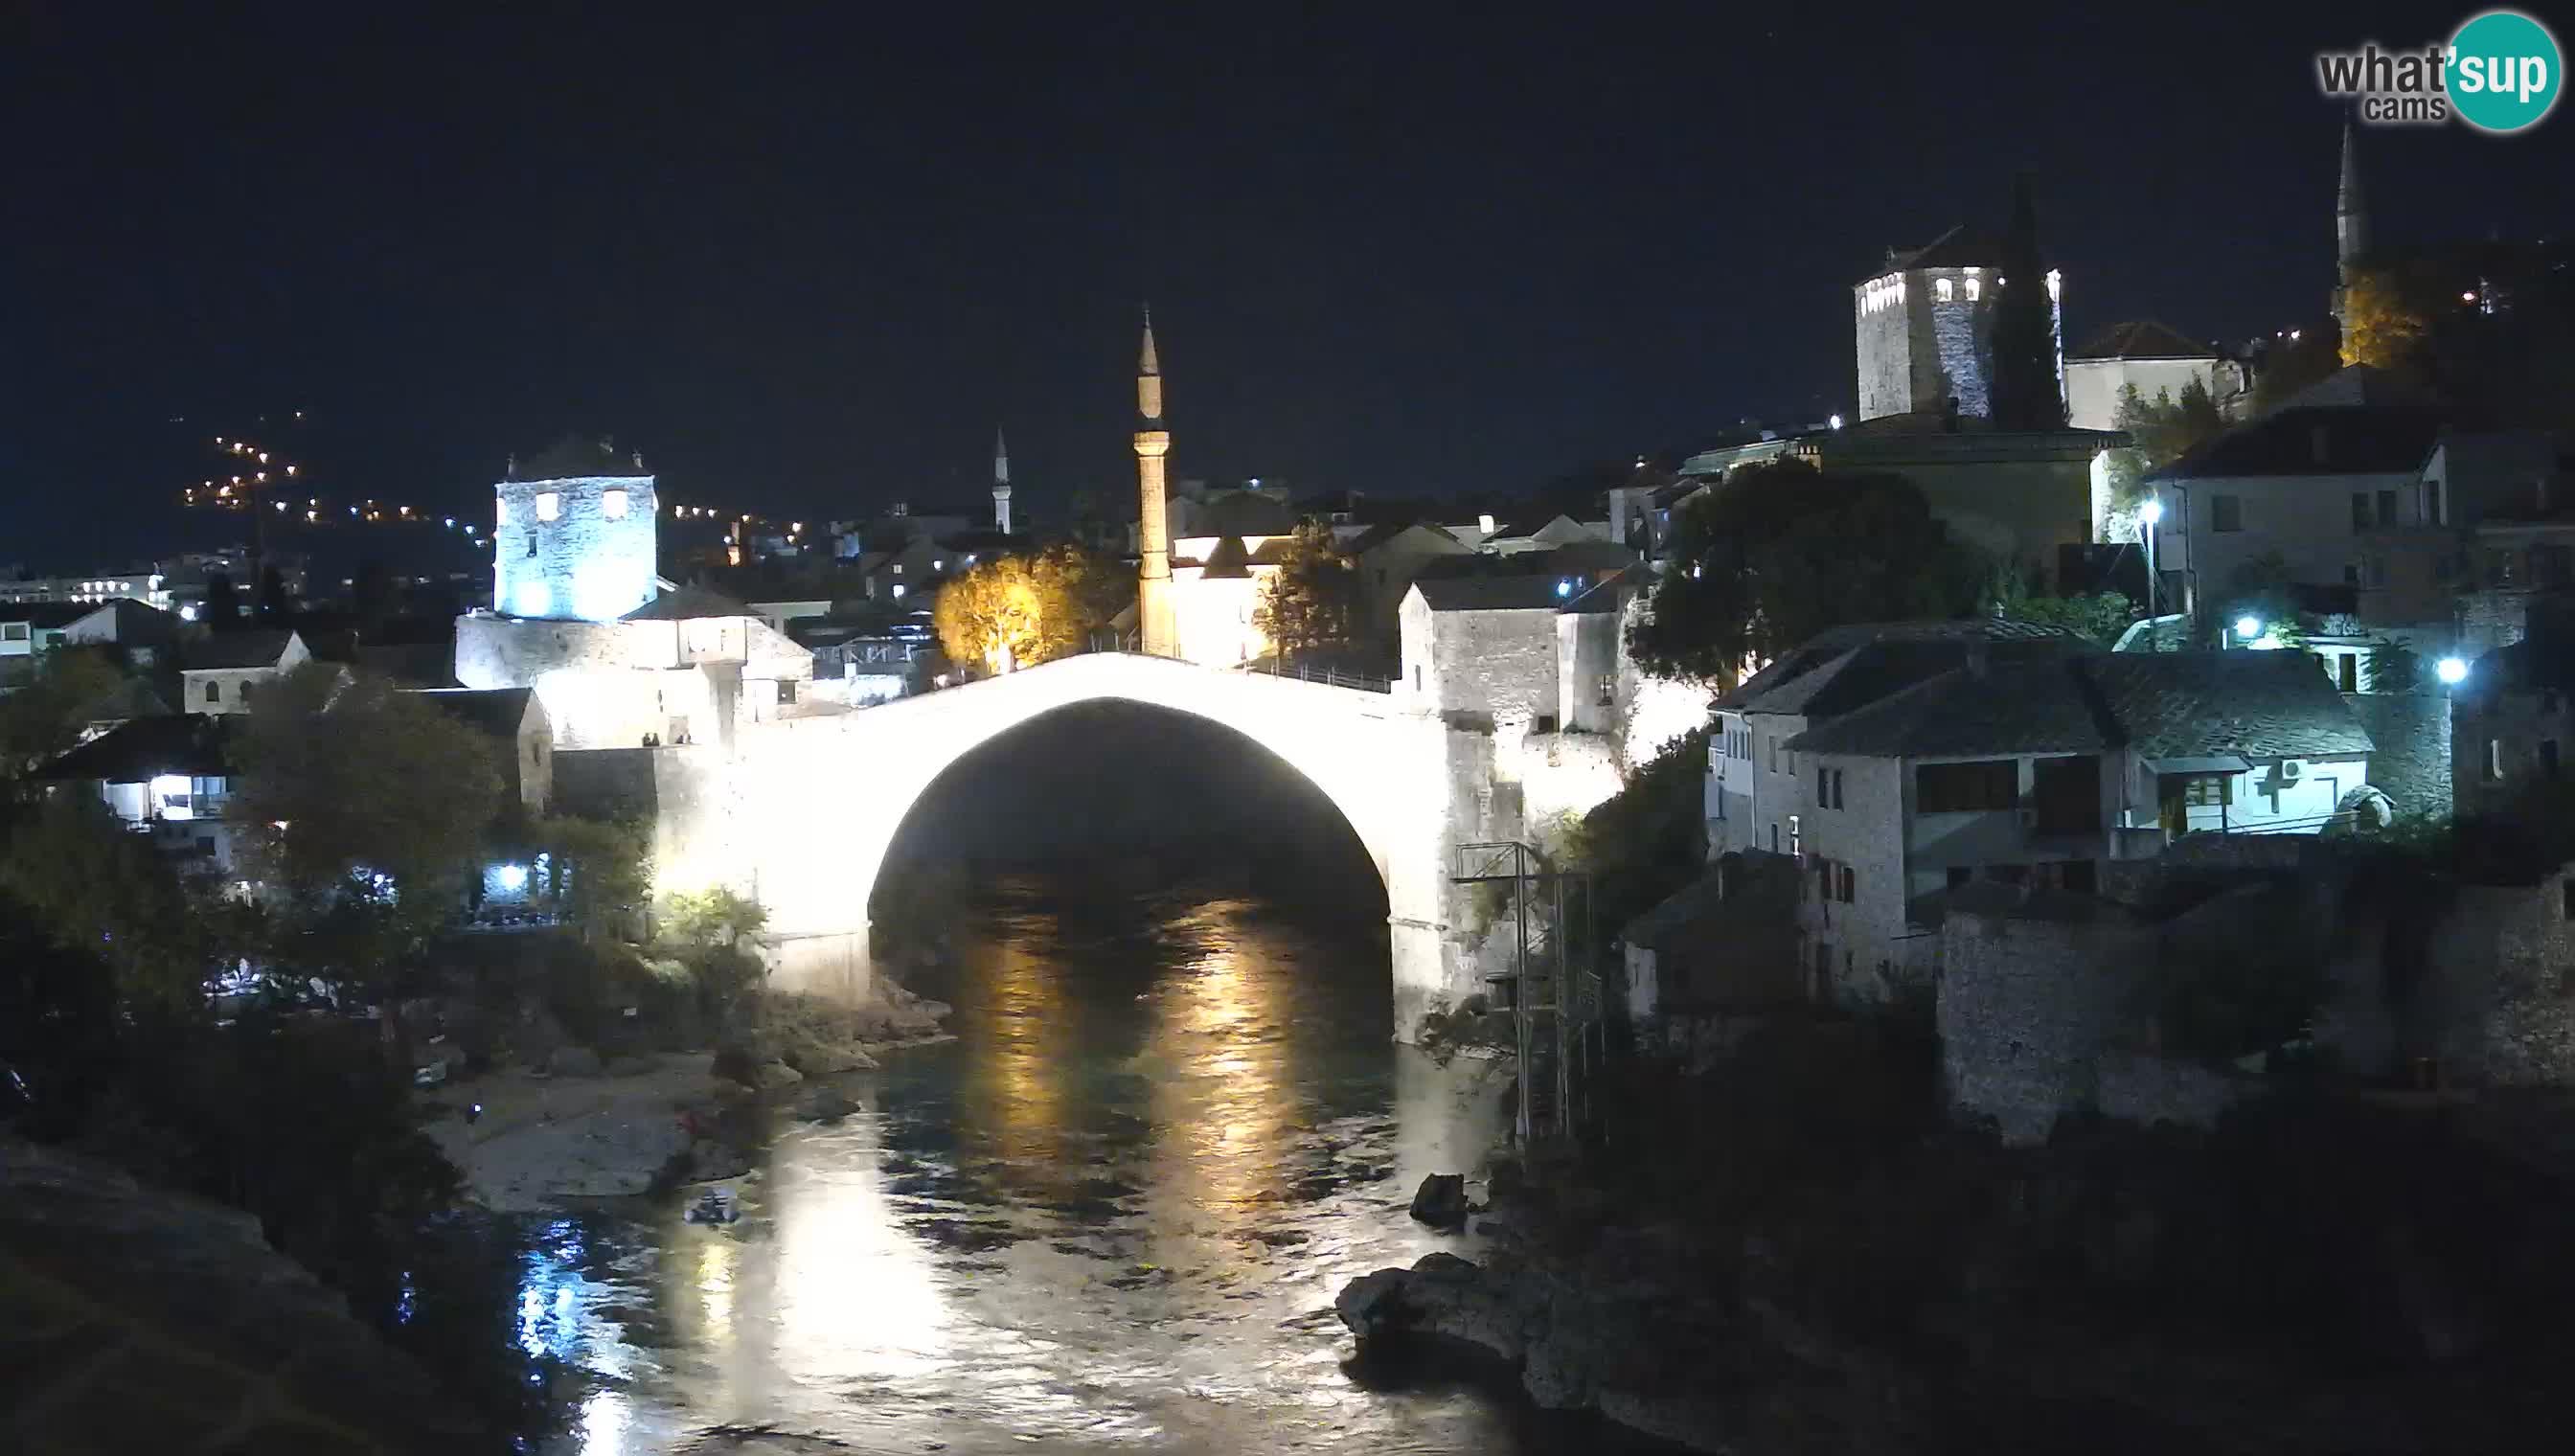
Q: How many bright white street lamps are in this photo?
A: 3